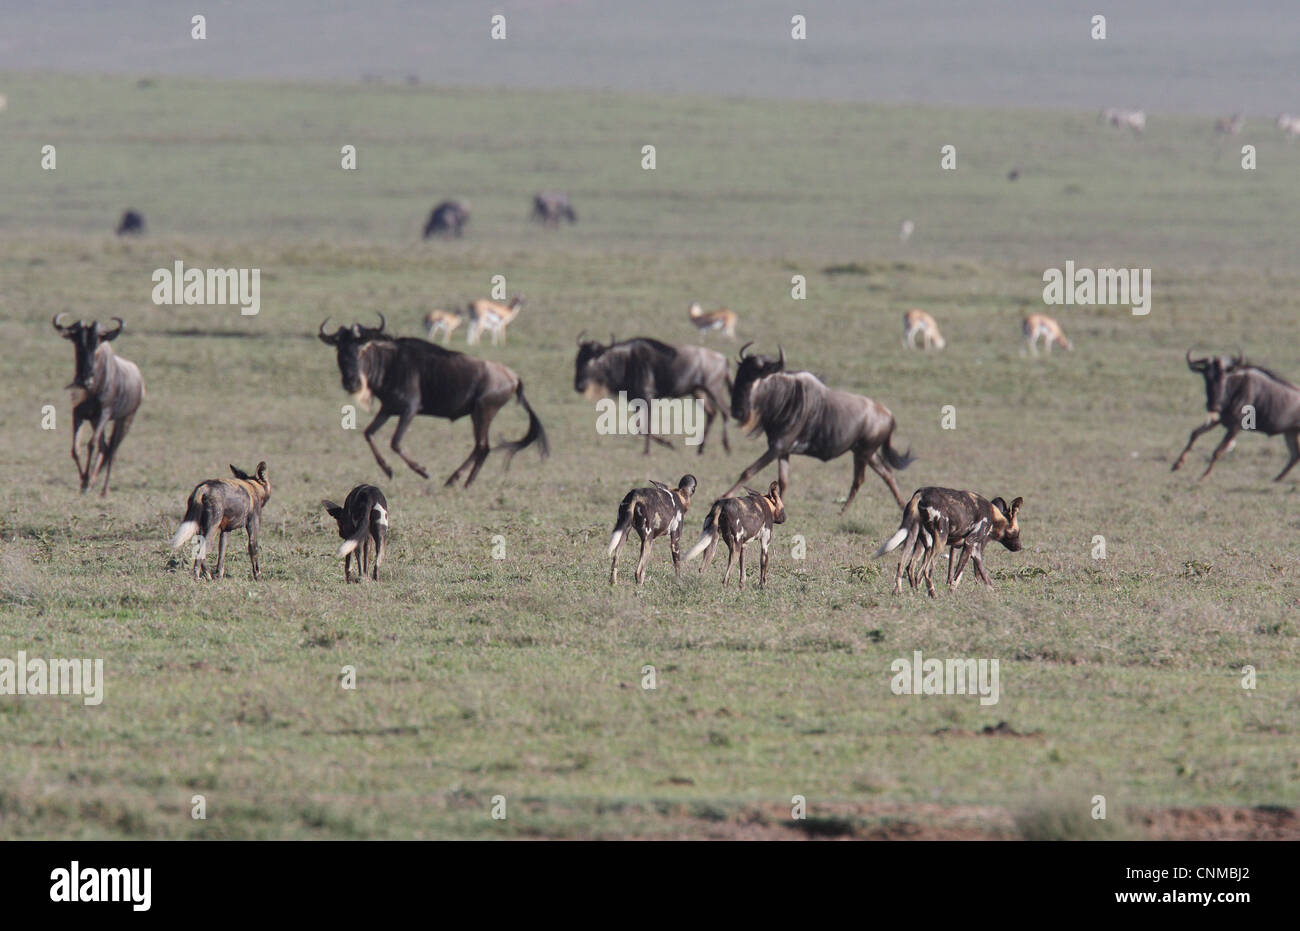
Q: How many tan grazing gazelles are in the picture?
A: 5